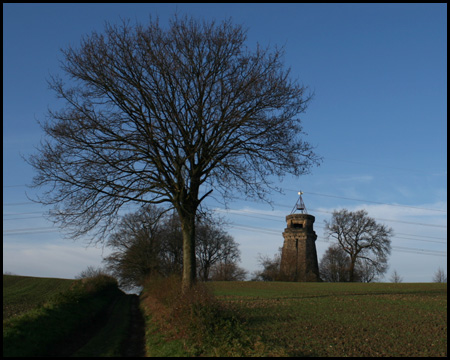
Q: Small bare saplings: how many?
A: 2